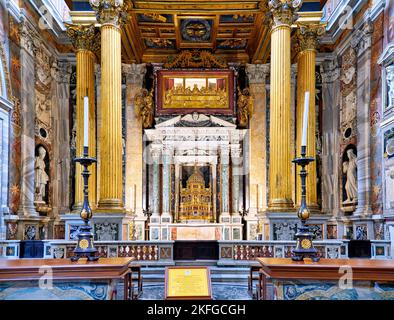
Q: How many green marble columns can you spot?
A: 4